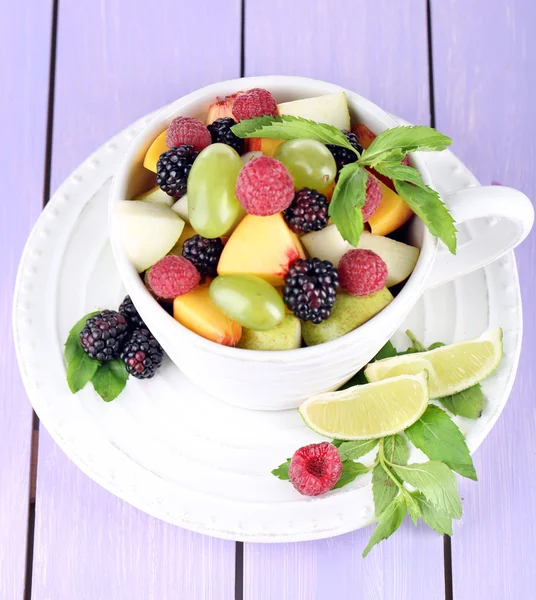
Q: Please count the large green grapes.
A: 3